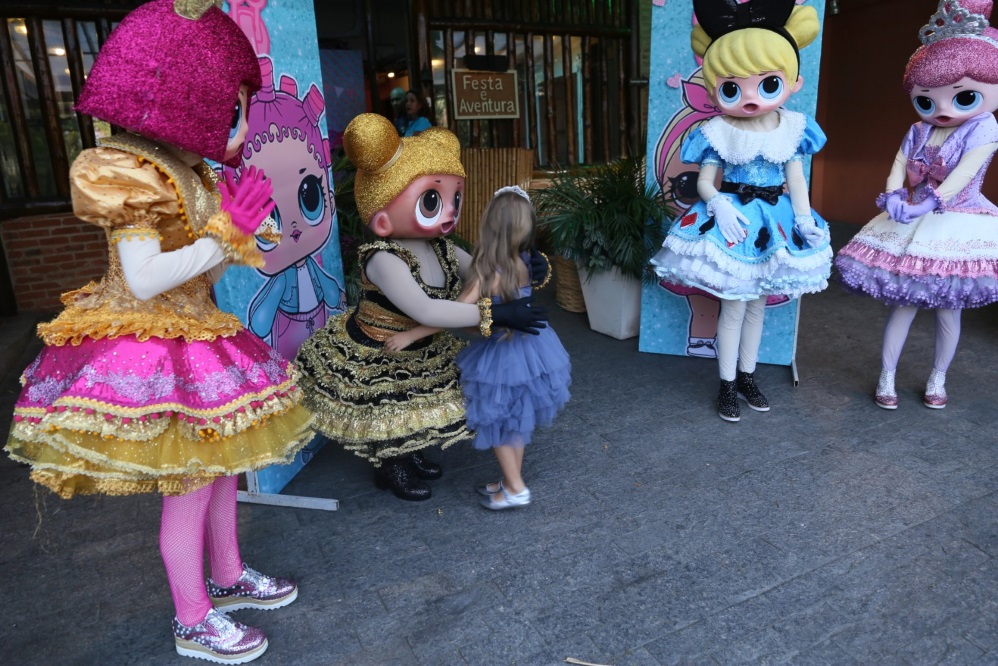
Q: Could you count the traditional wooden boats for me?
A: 0